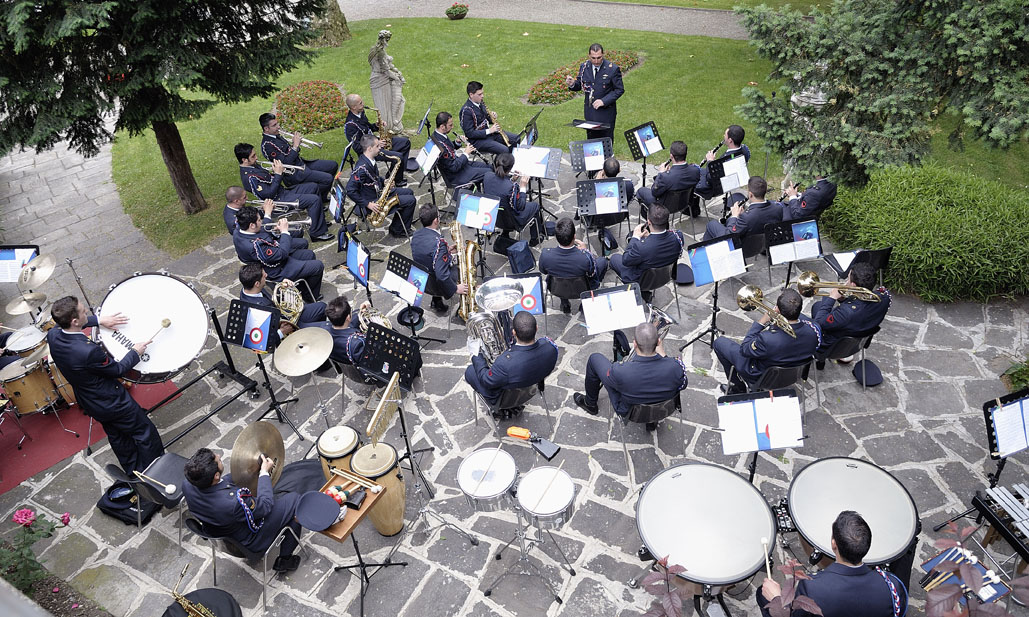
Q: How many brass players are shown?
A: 10